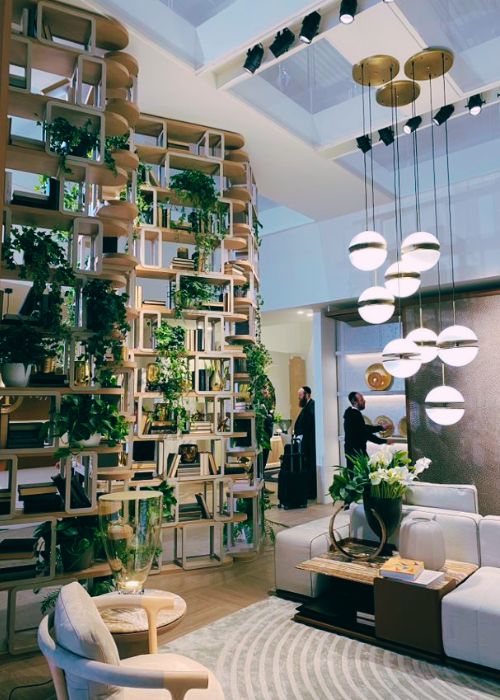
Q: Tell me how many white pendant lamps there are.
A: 8